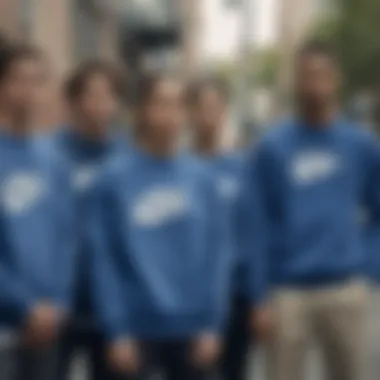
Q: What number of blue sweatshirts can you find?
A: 5